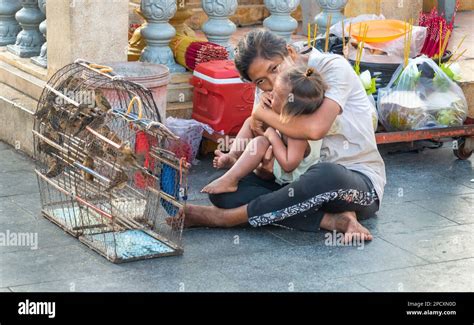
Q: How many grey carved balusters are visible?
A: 7